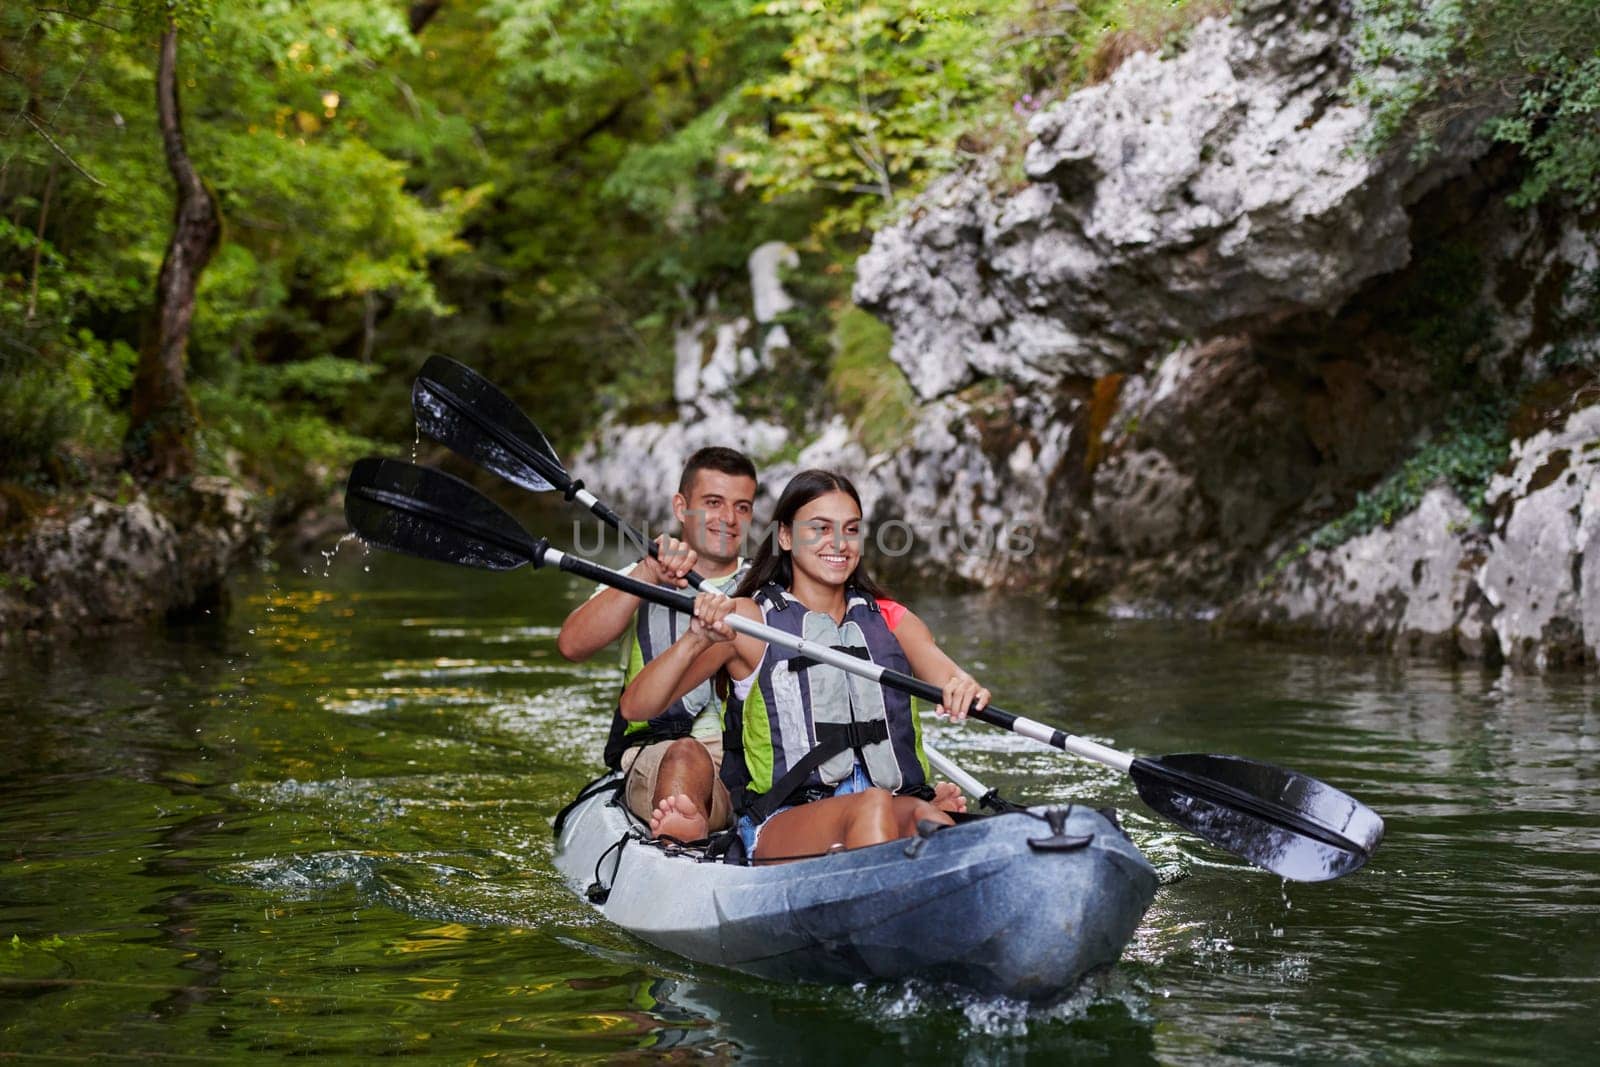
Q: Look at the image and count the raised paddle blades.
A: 2